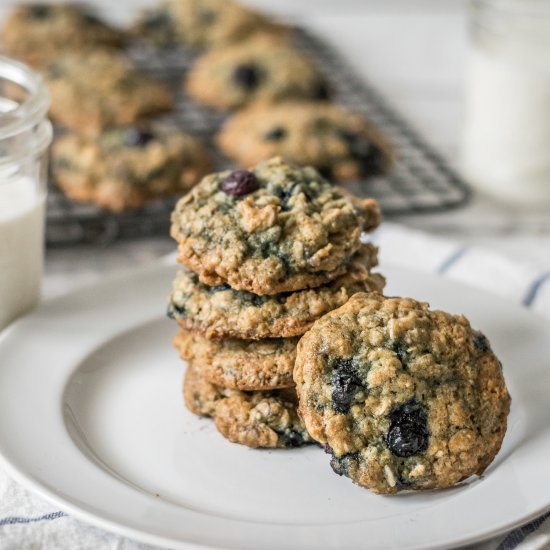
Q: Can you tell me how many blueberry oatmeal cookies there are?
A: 11